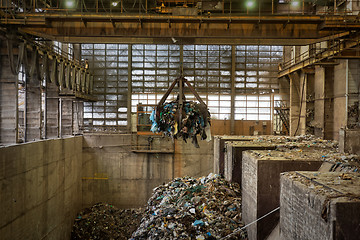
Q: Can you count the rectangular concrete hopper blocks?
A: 4